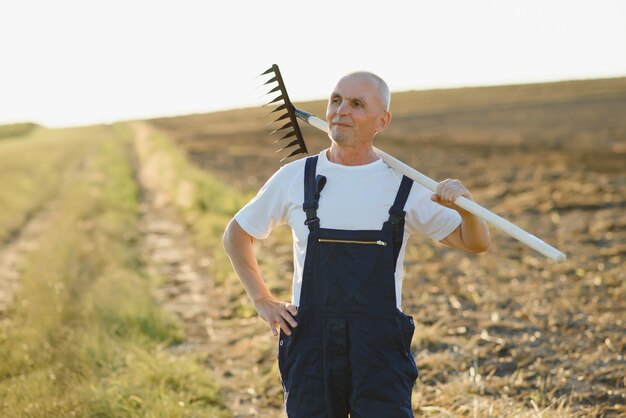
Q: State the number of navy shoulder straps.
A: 2